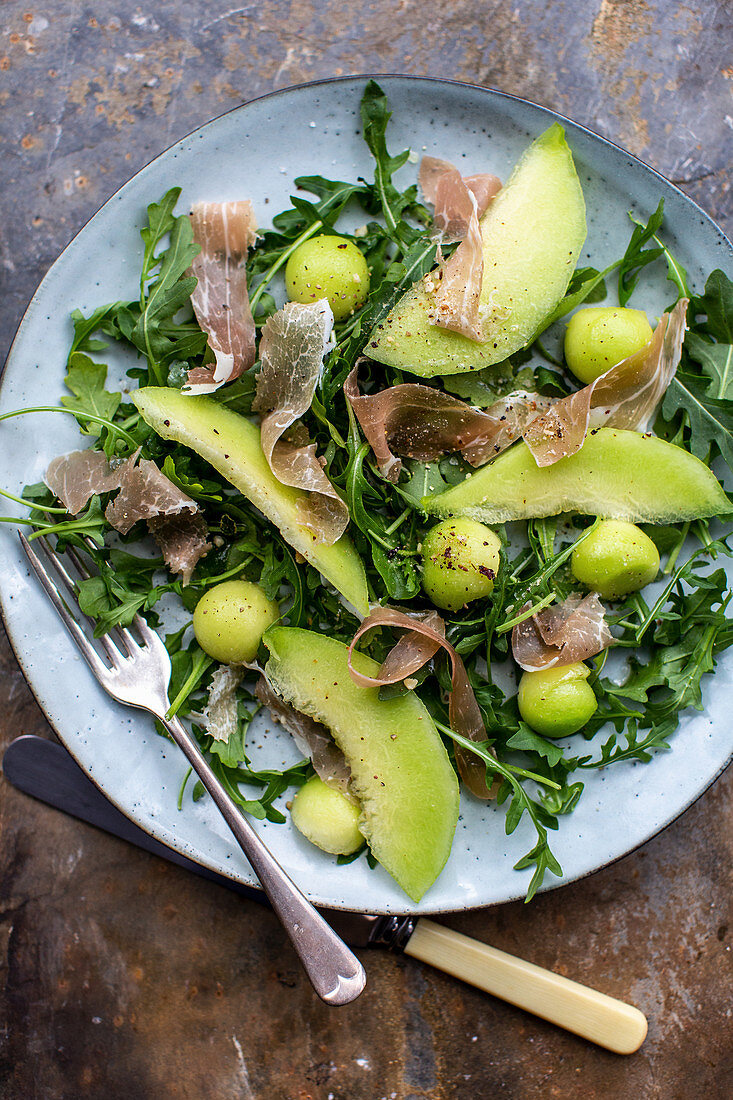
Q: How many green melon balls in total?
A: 7